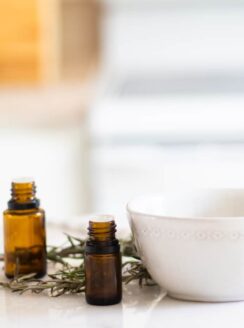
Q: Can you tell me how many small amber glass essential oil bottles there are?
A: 2